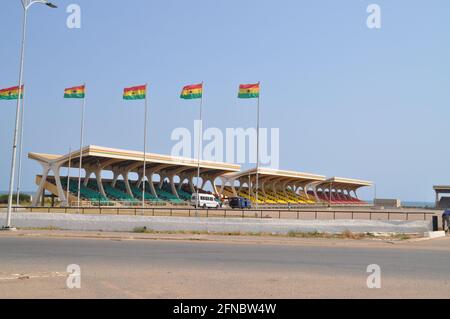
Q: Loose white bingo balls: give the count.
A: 0